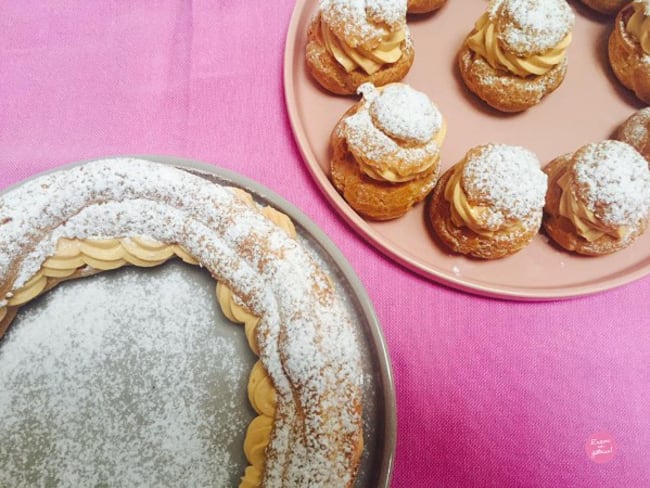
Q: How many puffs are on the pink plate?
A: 9